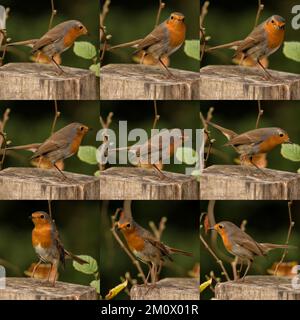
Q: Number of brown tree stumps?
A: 9